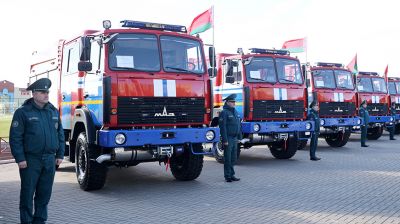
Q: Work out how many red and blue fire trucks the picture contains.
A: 5